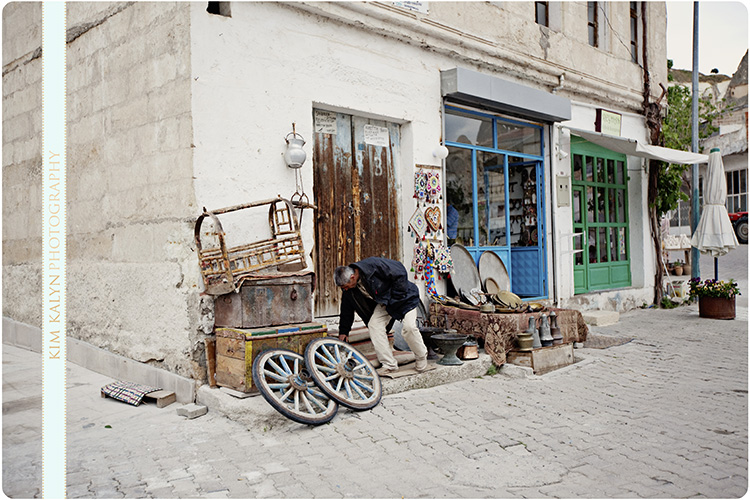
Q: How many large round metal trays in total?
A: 2